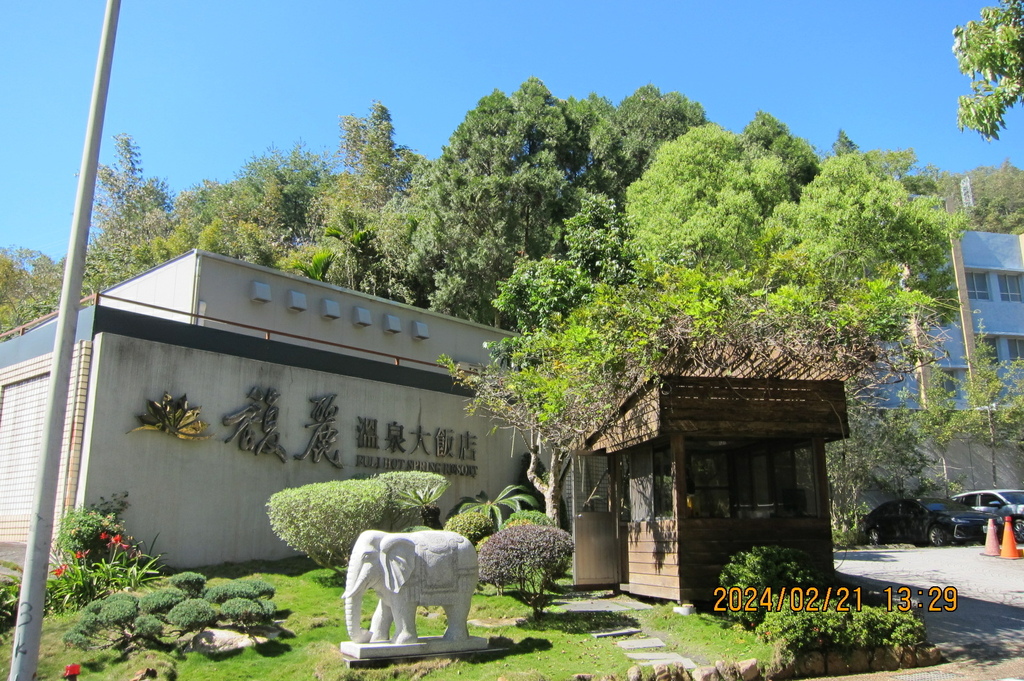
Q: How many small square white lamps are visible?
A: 6